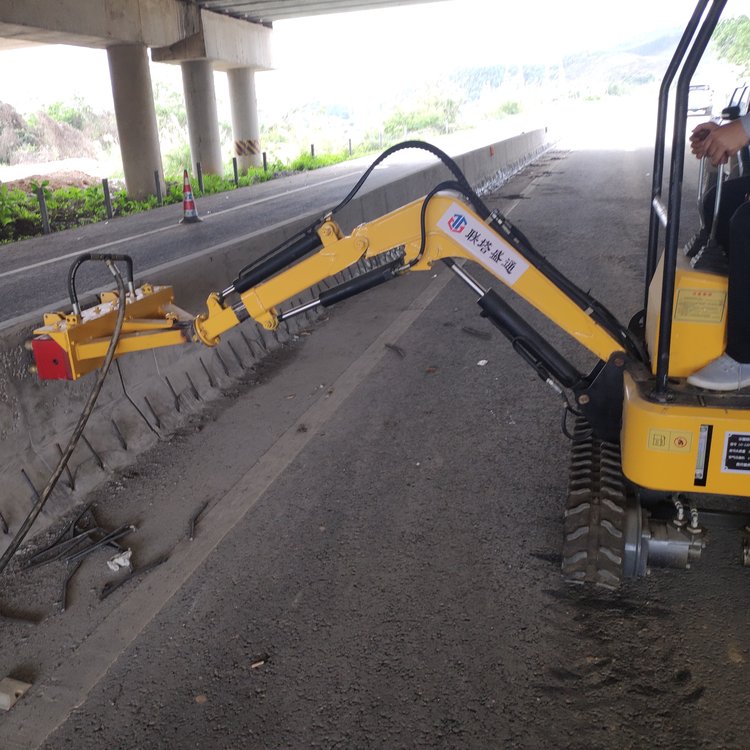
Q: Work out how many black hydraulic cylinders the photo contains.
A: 3